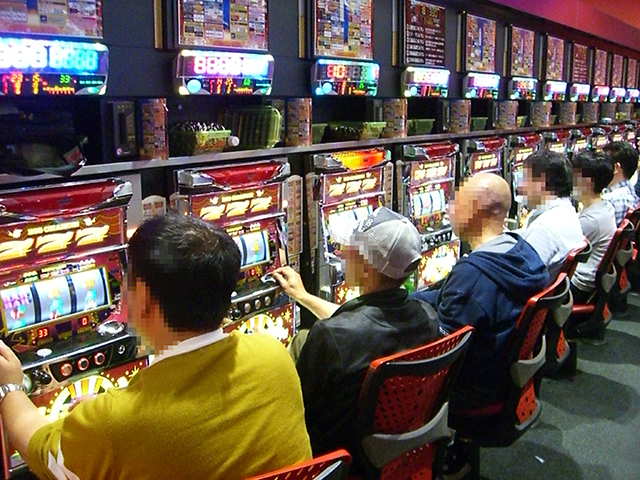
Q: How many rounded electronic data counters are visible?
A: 11